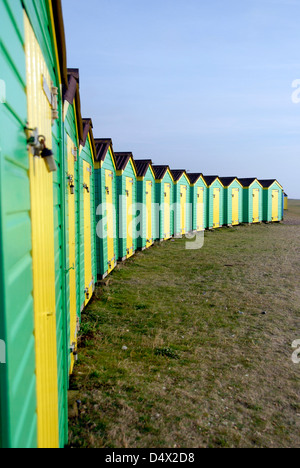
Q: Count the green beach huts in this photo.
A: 13